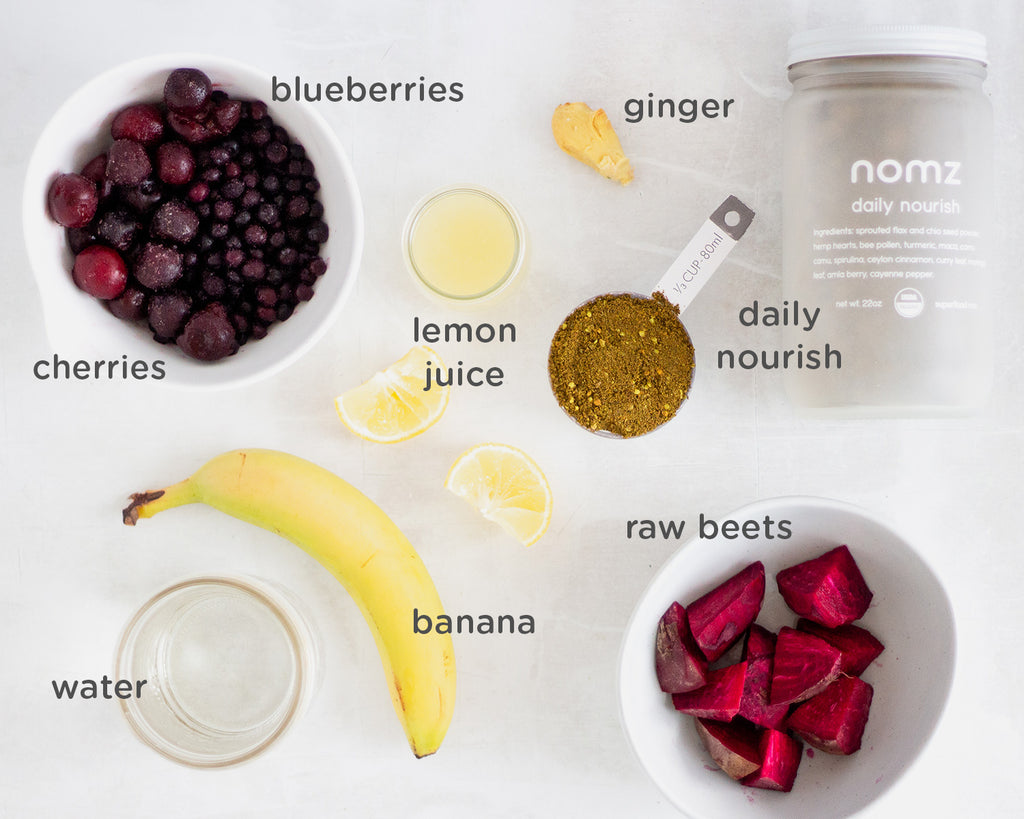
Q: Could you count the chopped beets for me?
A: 10